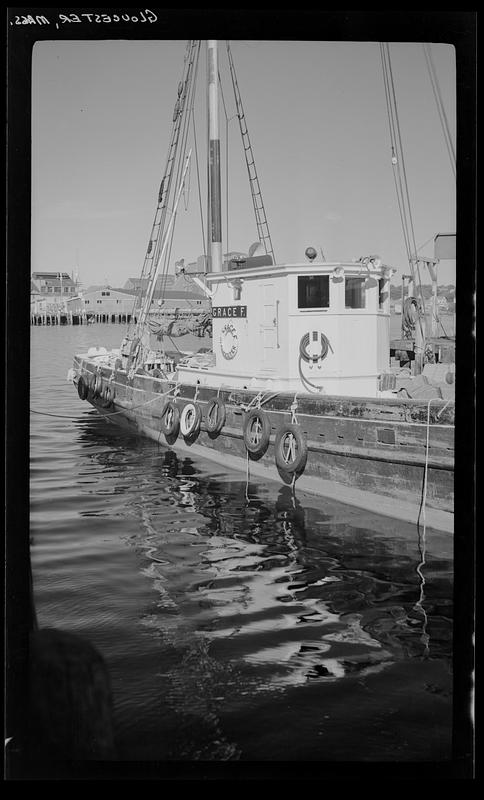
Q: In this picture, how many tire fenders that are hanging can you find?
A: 8